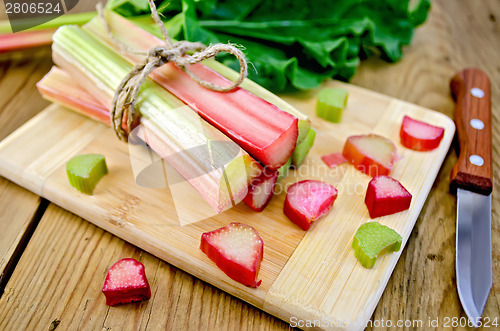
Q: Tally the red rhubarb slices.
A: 6